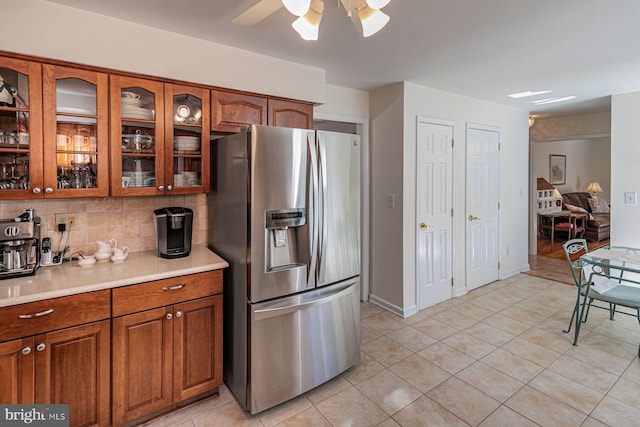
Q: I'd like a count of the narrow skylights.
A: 2